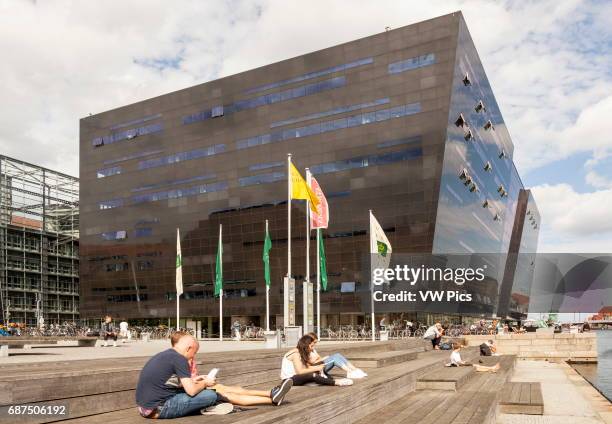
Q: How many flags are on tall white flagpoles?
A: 7